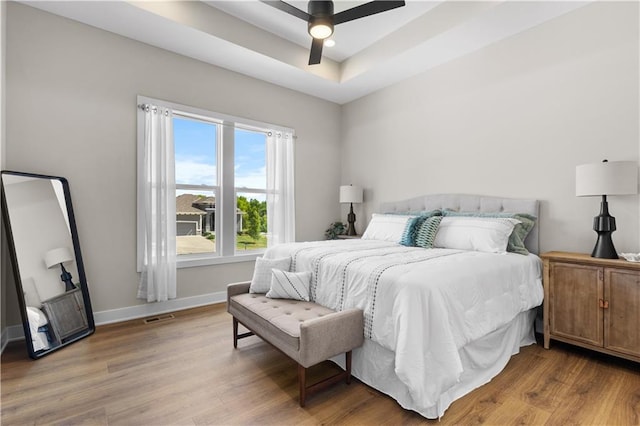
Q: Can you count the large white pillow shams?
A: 2